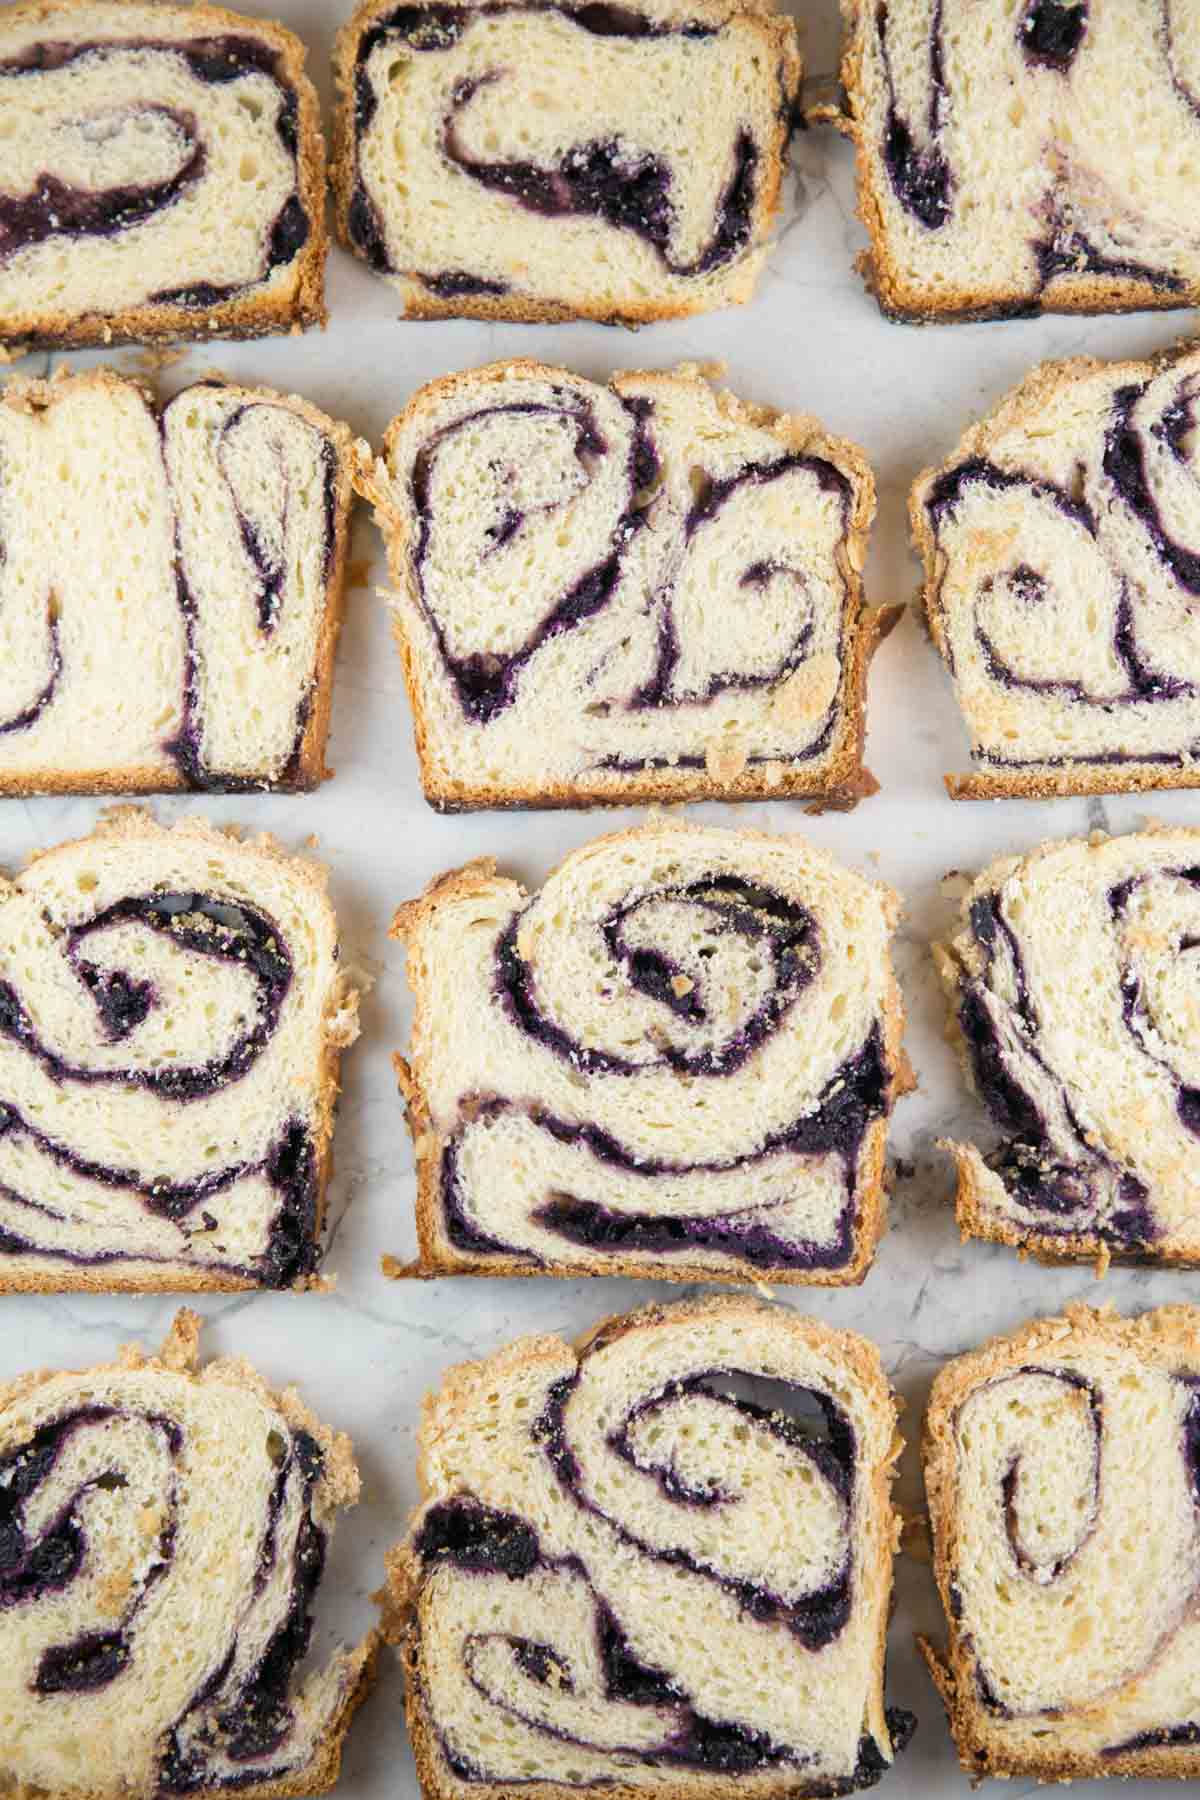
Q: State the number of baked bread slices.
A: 12